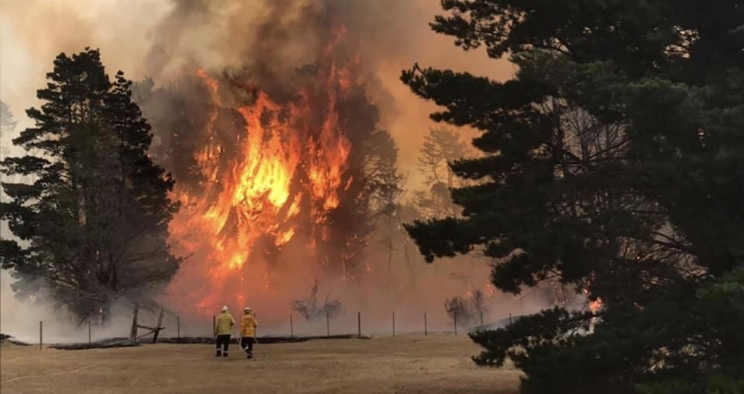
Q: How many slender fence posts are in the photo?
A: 13